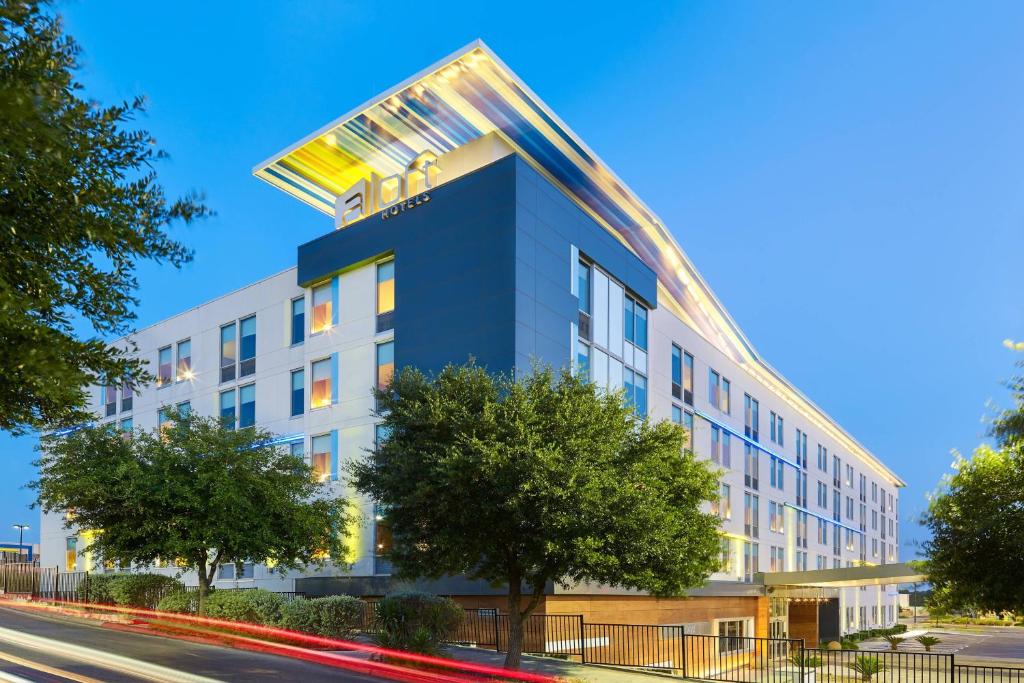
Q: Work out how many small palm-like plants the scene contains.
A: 4